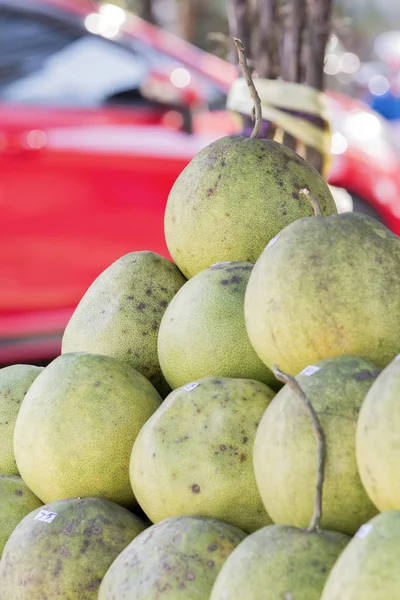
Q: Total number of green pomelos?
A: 14